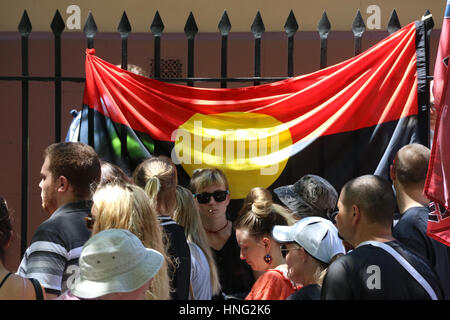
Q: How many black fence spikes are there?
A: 13